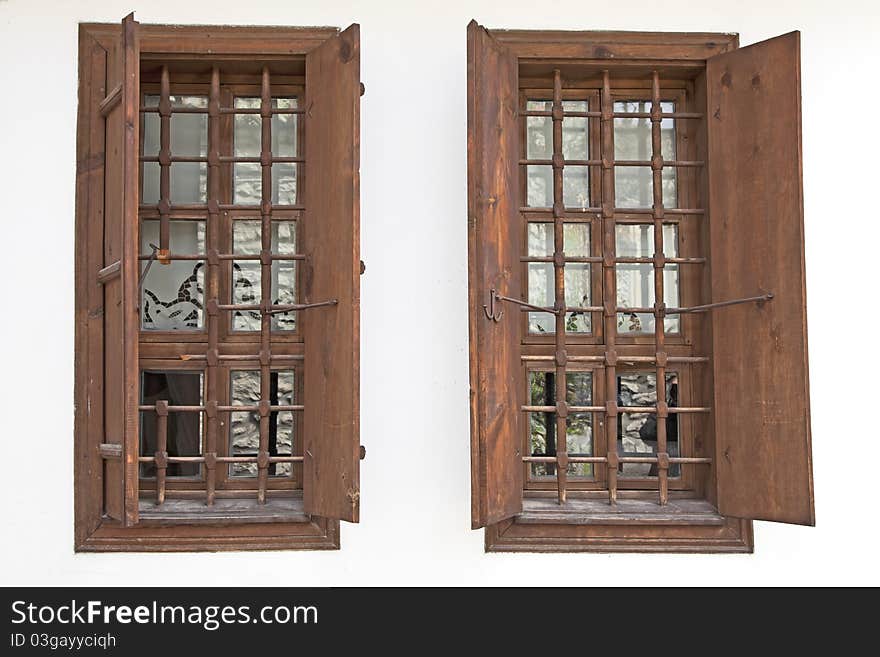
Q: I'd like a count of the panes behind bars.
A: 12